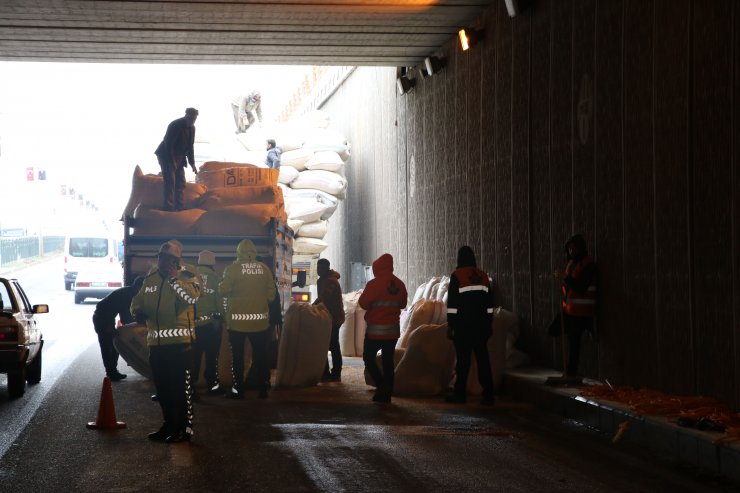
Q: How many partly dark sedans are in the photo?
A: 1